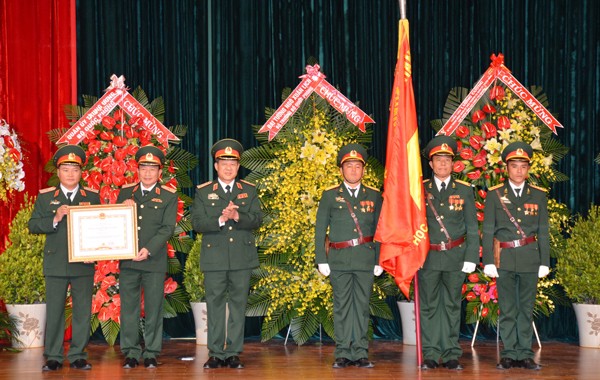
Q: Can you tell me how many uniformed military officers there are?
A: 6